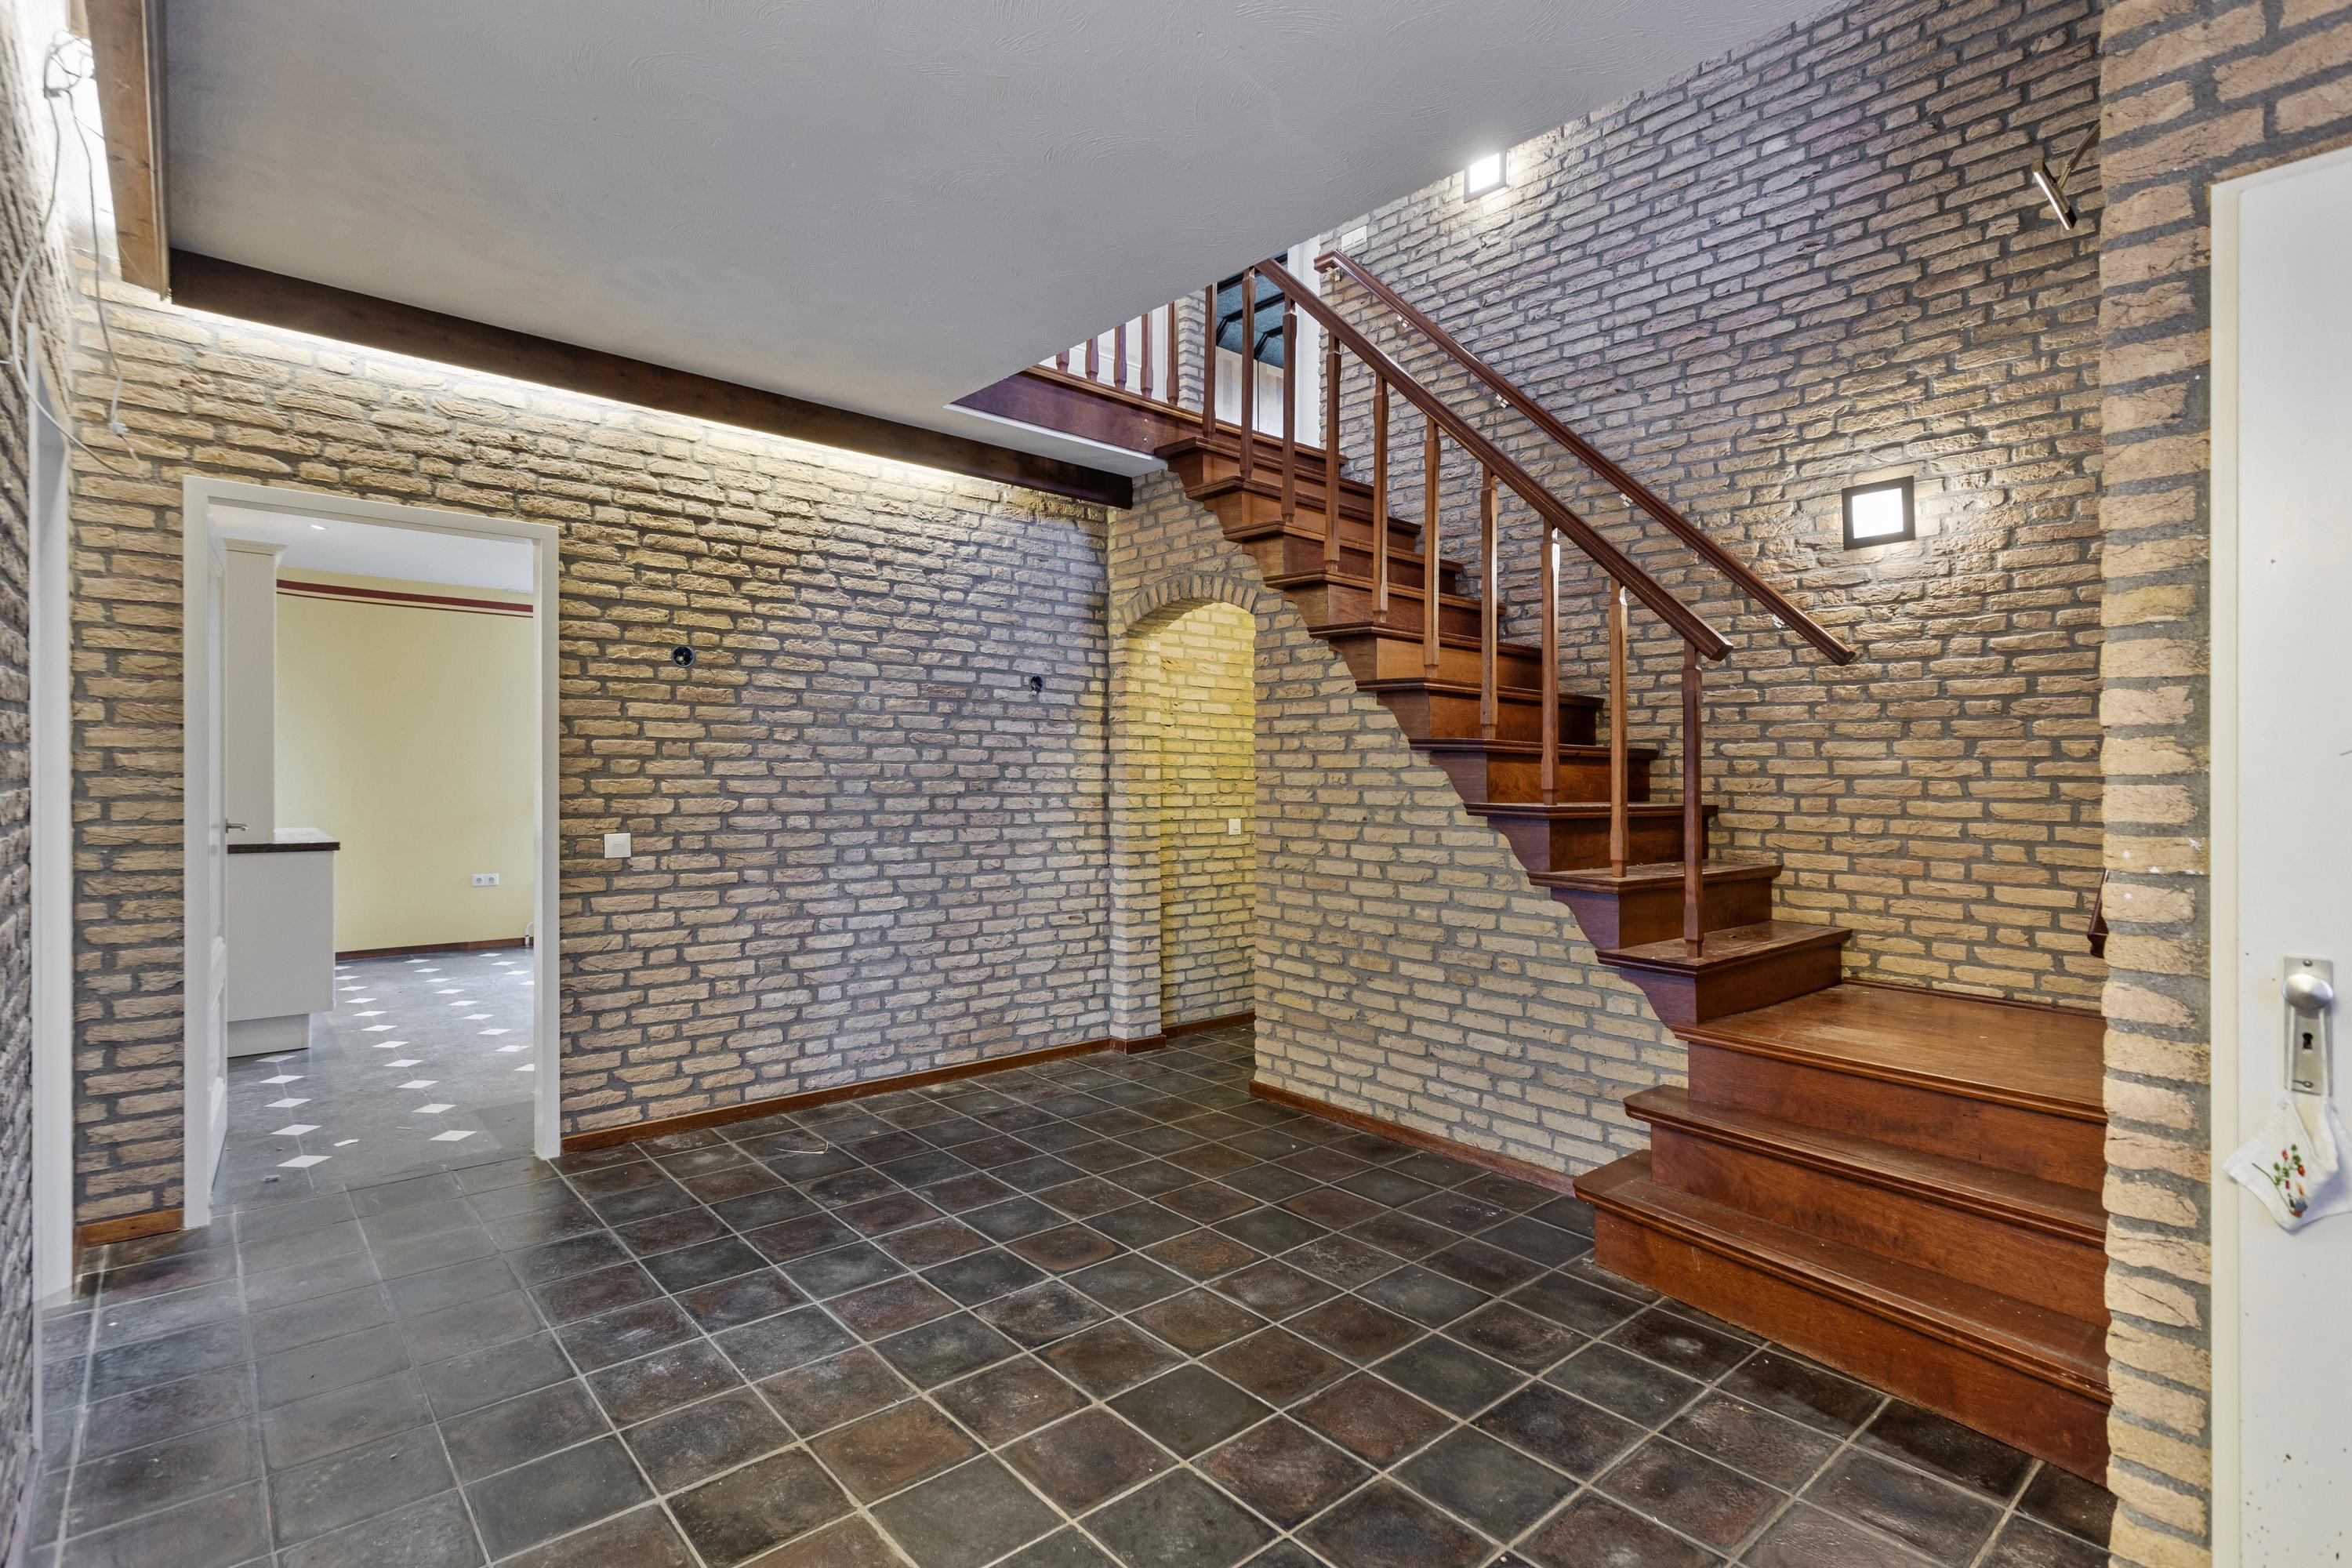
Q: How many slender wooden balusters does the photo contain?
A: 15